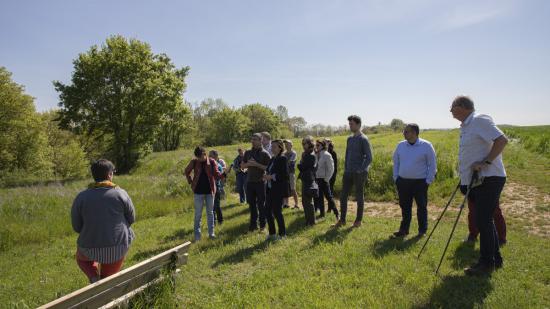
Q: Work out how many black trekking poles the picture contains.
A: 2